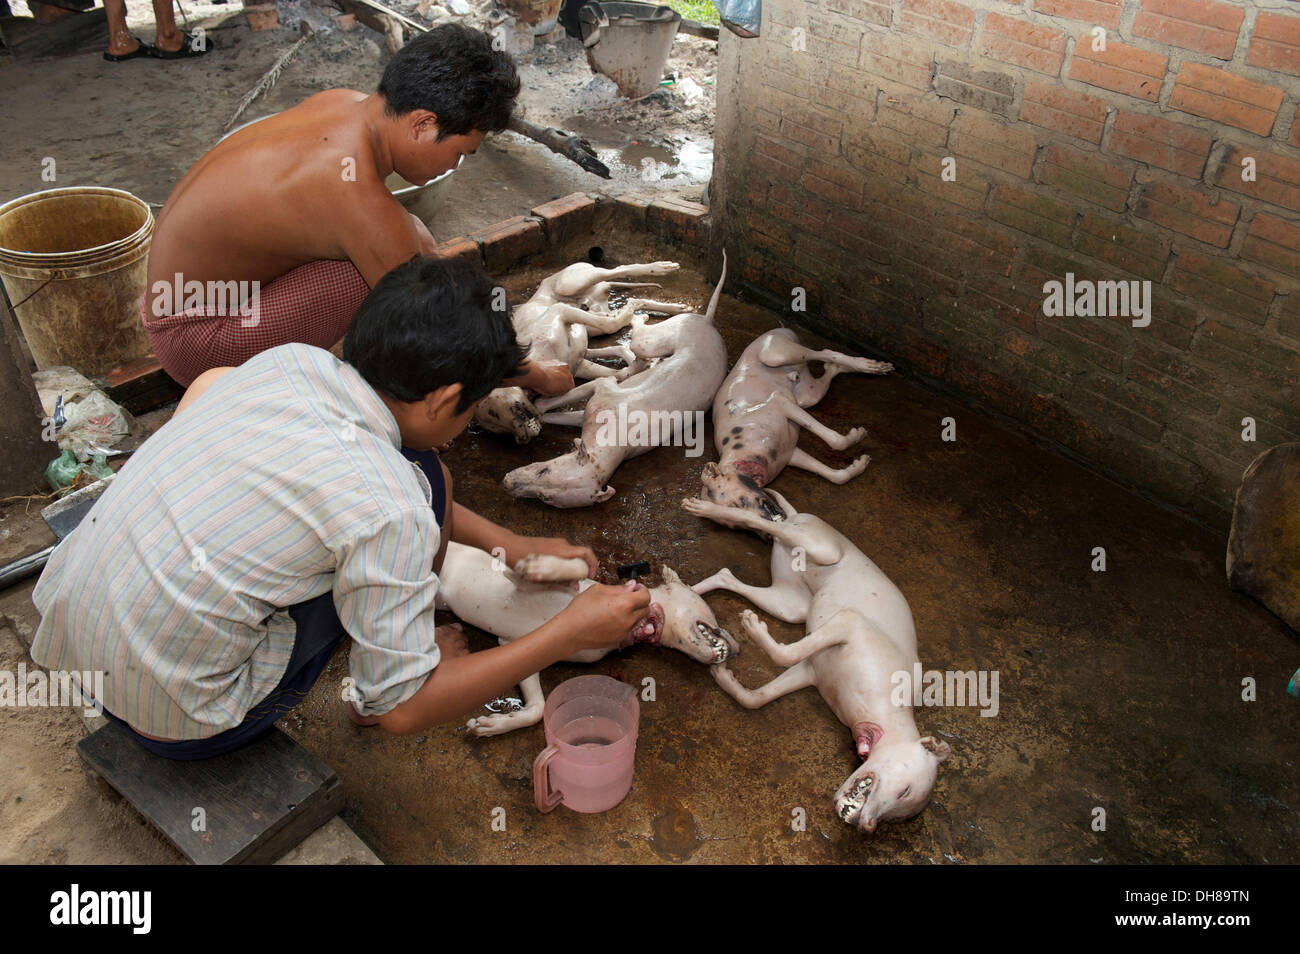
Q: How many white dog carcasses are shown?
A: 5